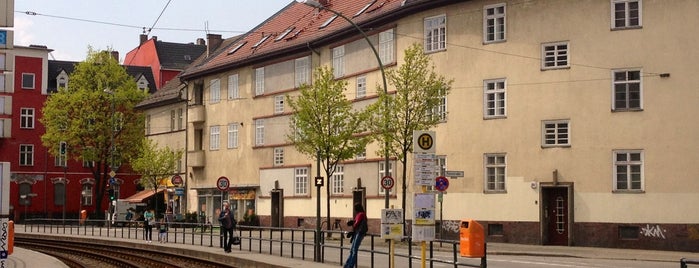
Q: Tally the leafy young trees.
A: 3